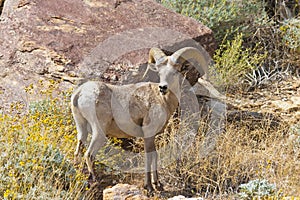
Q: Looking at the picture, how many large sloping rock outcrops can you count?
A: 1